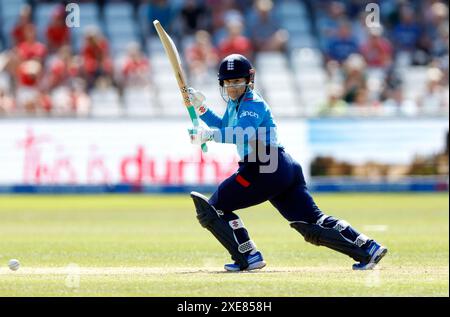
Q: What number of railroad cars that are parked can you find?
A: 0